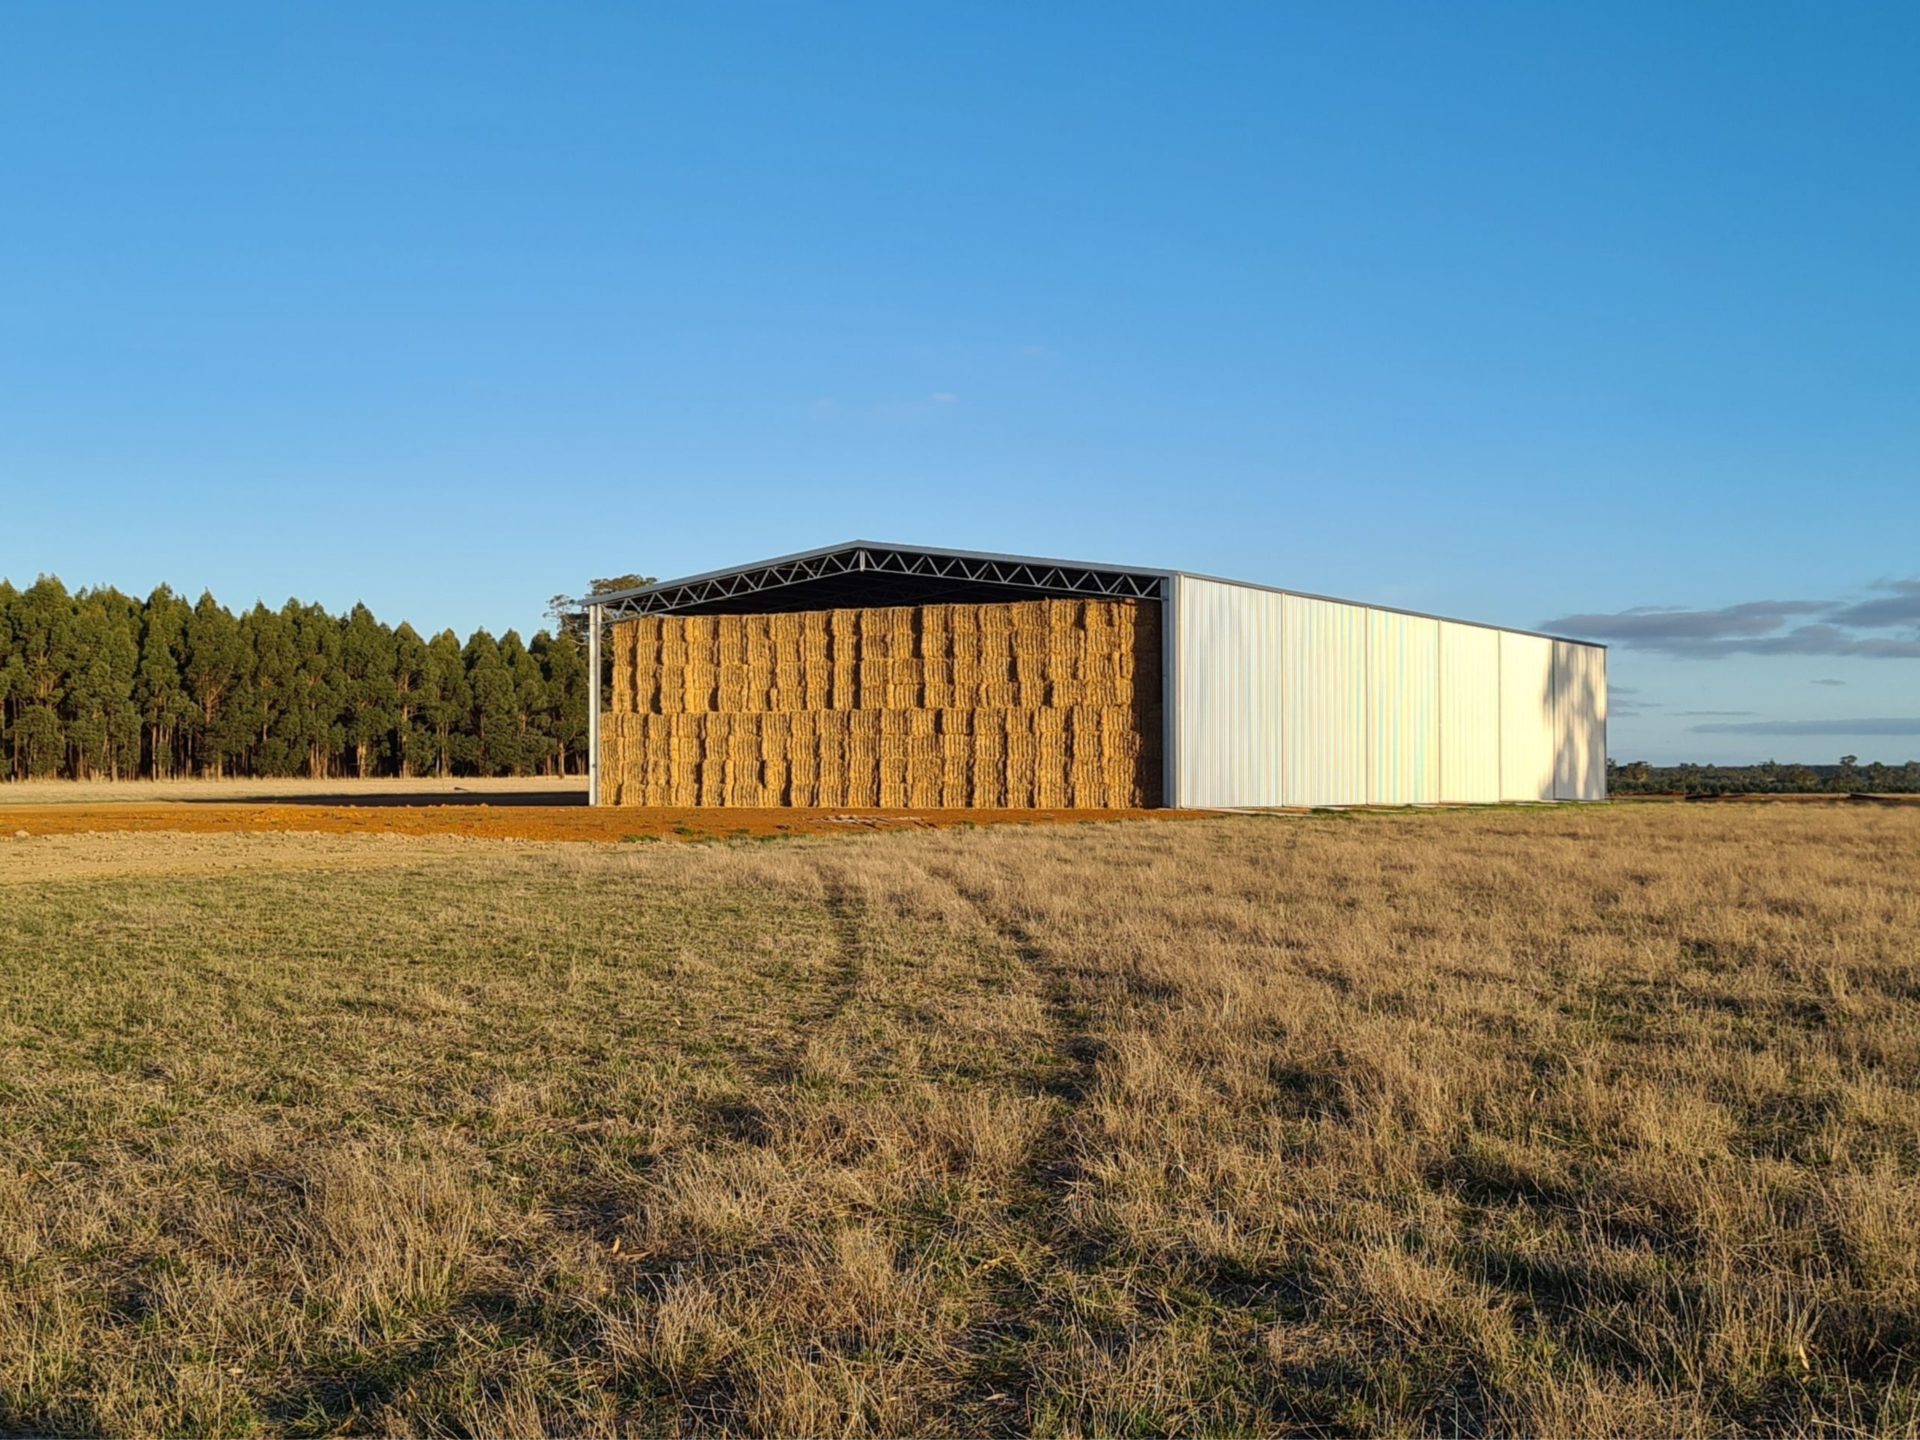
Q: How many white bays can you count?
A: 6